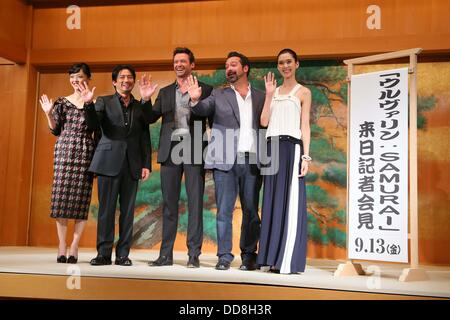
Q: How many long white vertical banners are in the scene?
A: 1